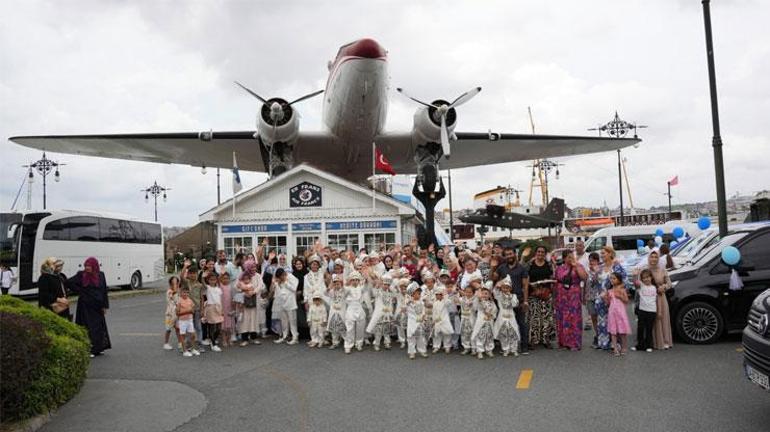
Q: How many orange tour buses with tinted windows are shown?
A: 0